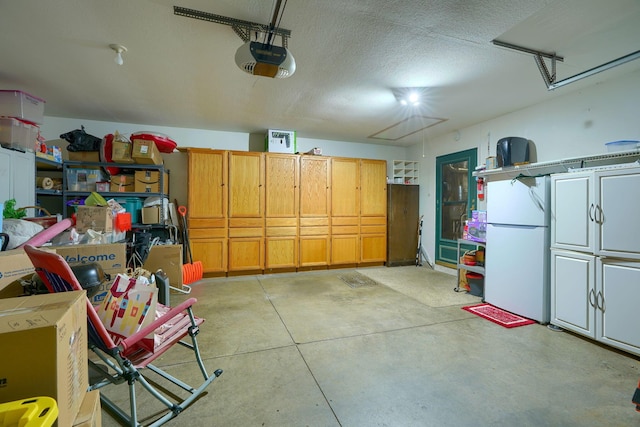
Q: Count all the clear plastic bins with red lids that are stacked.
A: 2